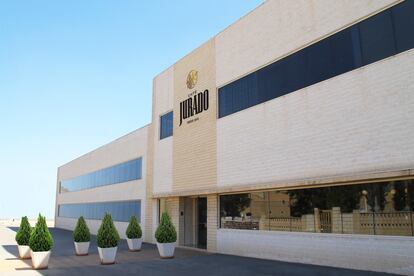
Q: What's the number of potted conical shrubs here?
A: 6